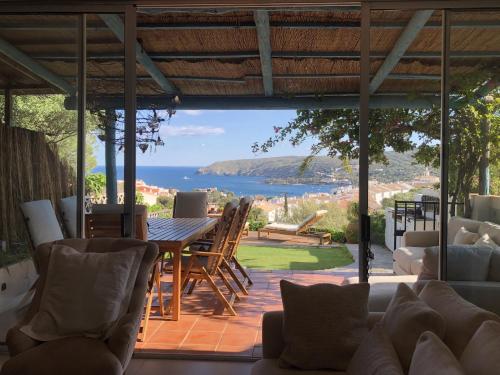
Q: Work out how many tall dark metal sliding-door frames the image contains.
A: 4